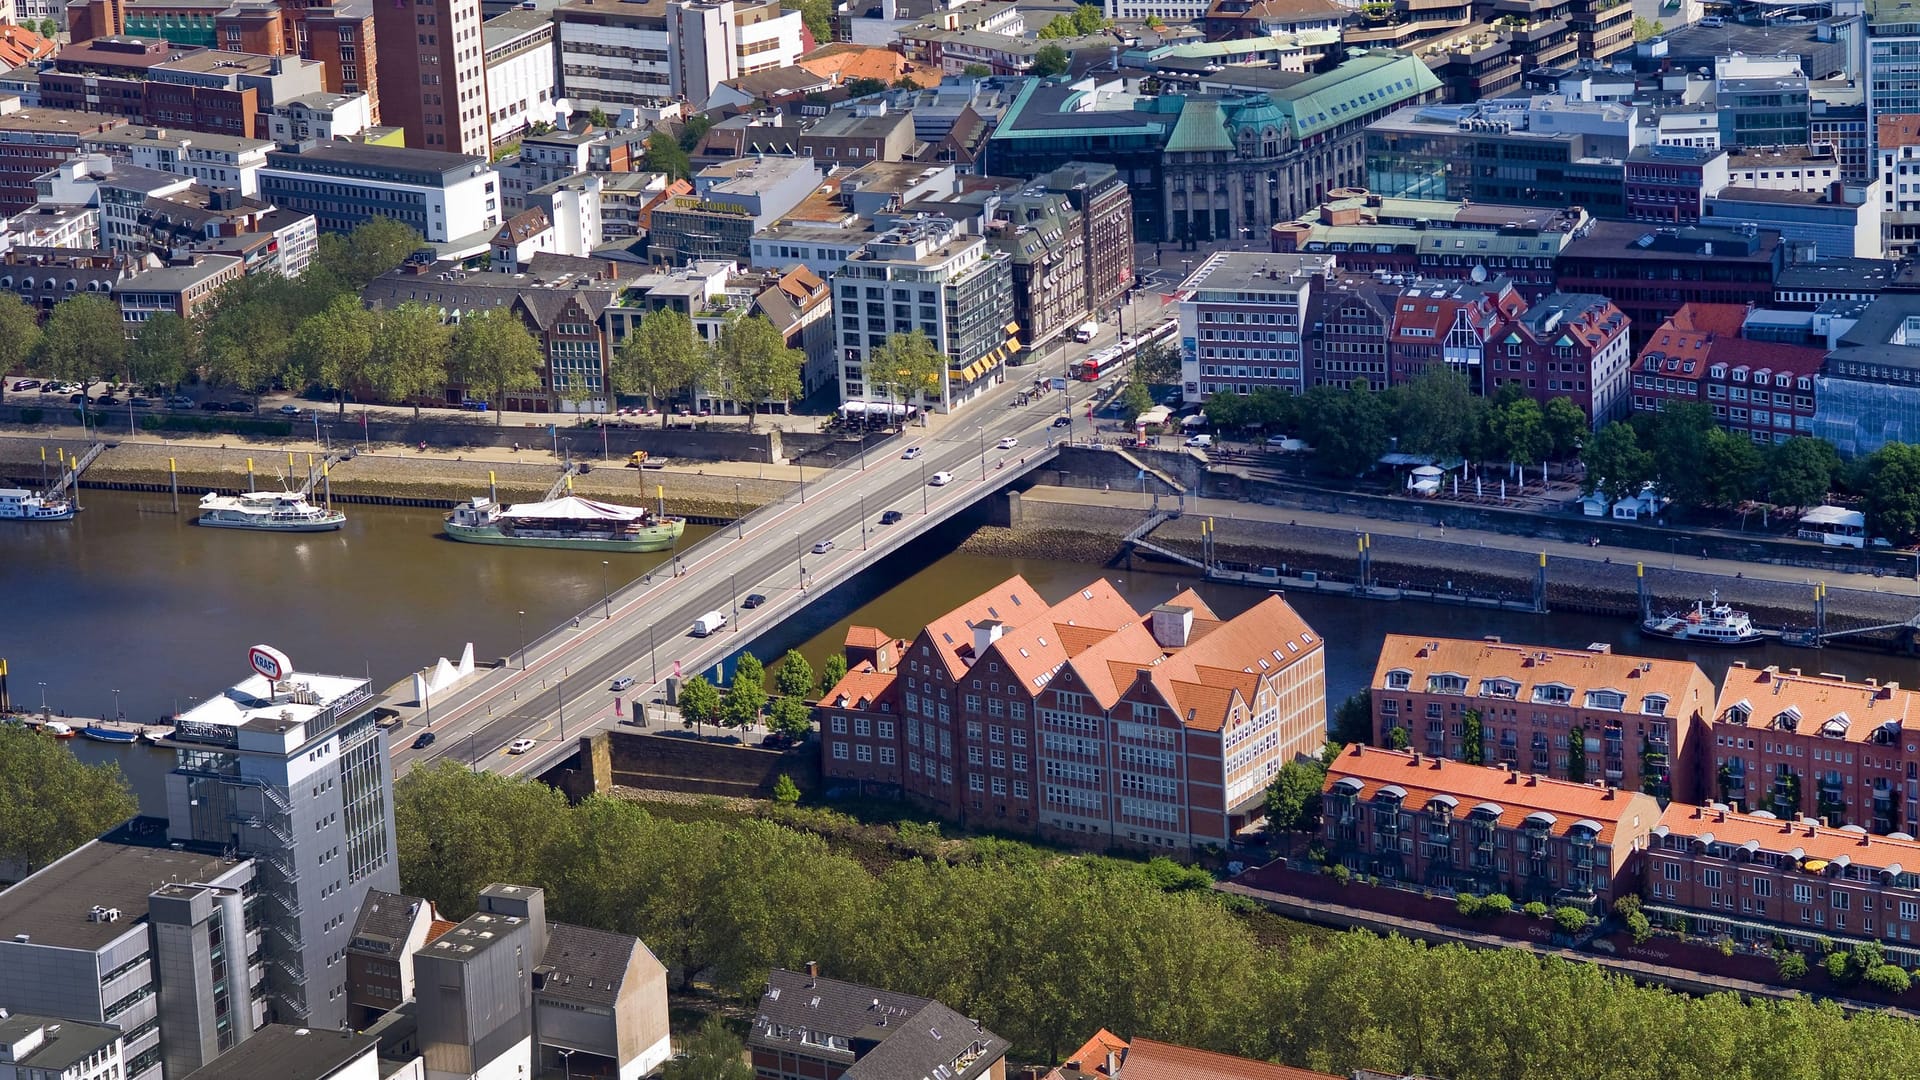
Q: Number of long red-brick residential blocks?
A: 4